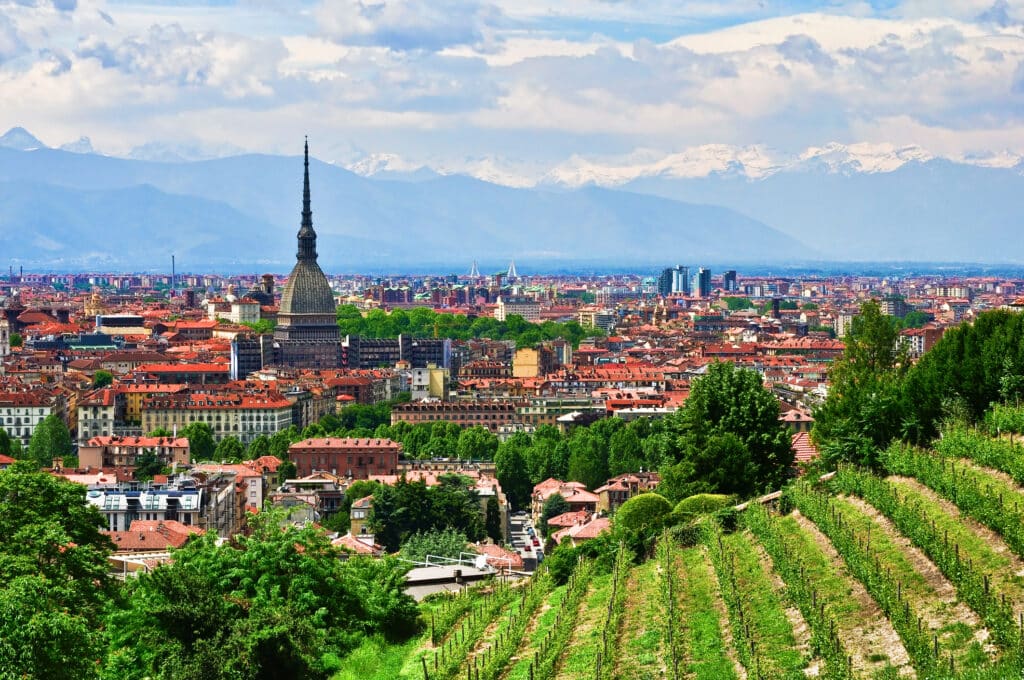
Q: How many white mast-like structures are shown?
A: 2